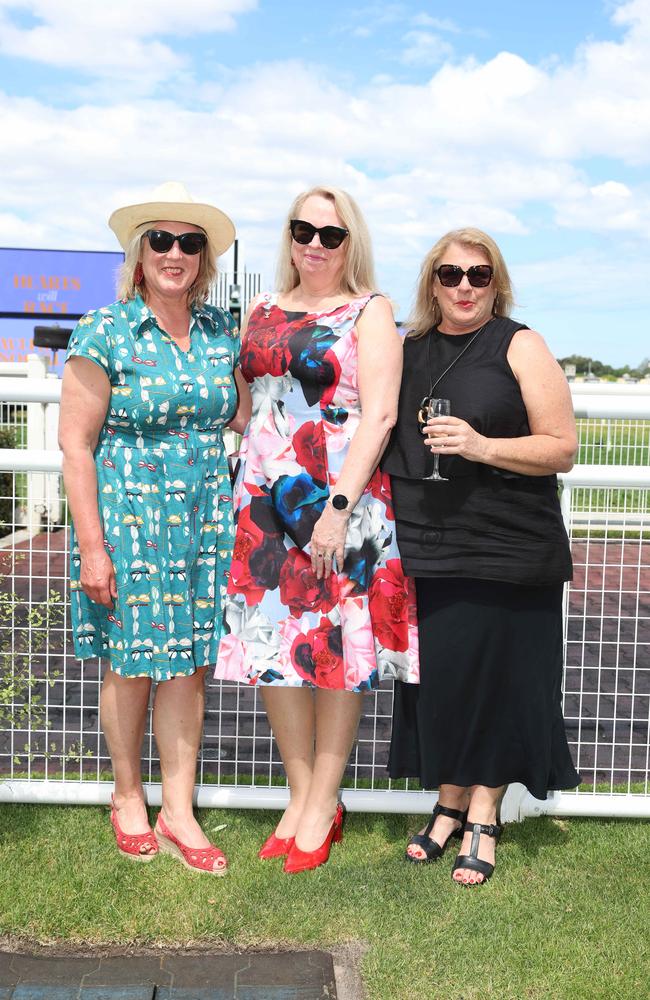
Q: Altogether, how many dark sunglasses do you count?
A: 3